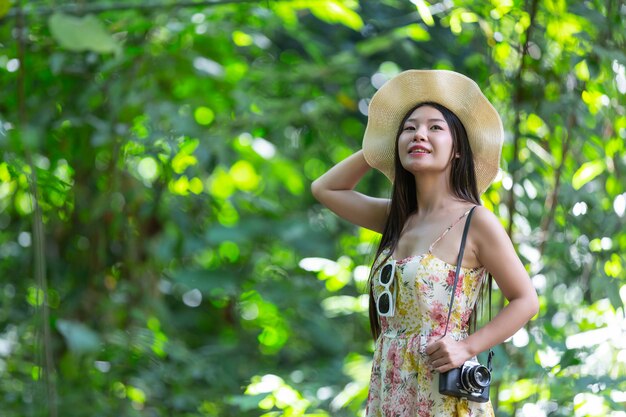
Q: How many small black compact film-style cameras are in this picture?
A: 1